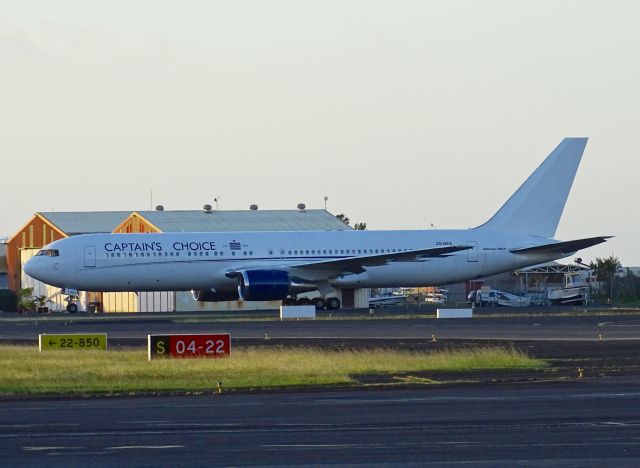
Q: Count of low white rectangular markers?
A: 2